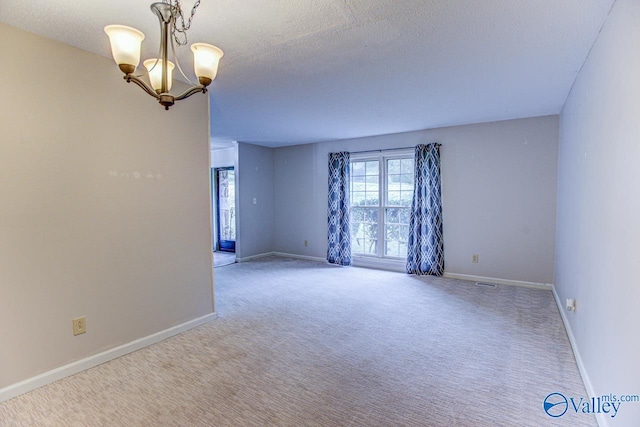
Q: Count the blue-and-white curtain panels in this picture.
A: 2